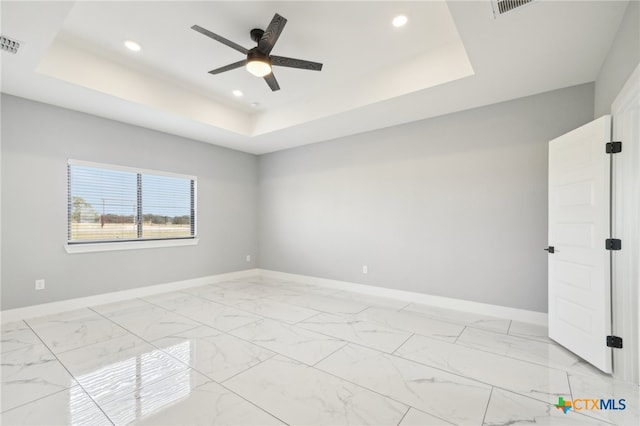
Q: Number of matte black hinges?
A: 3